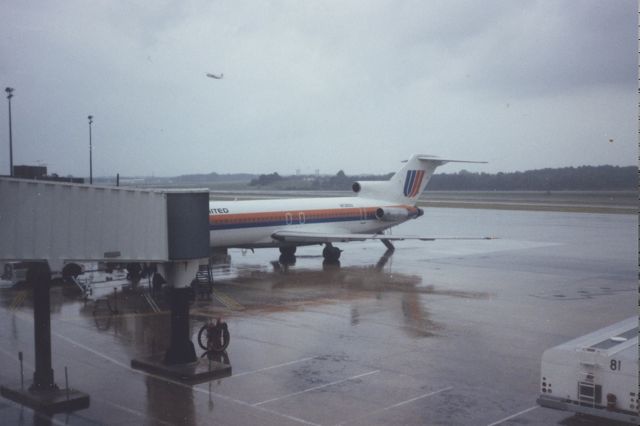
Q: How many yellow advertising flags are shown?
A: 0